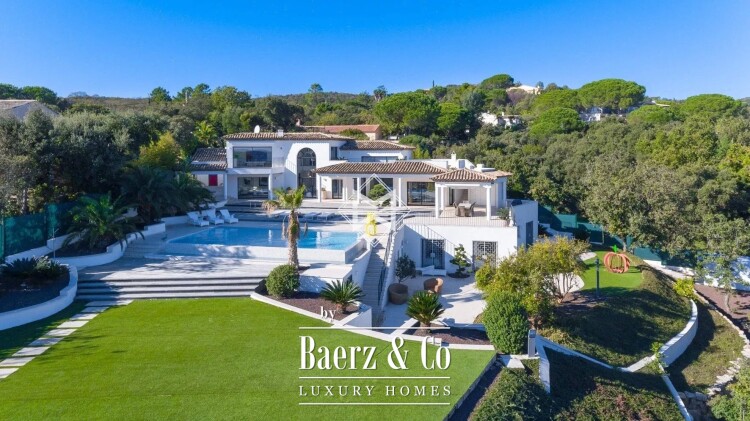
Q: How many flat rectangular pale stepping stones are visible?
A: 9